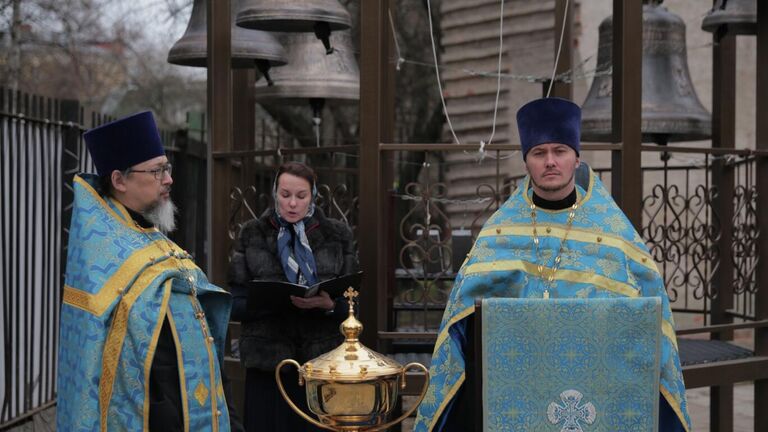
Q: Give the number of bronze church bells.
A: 5